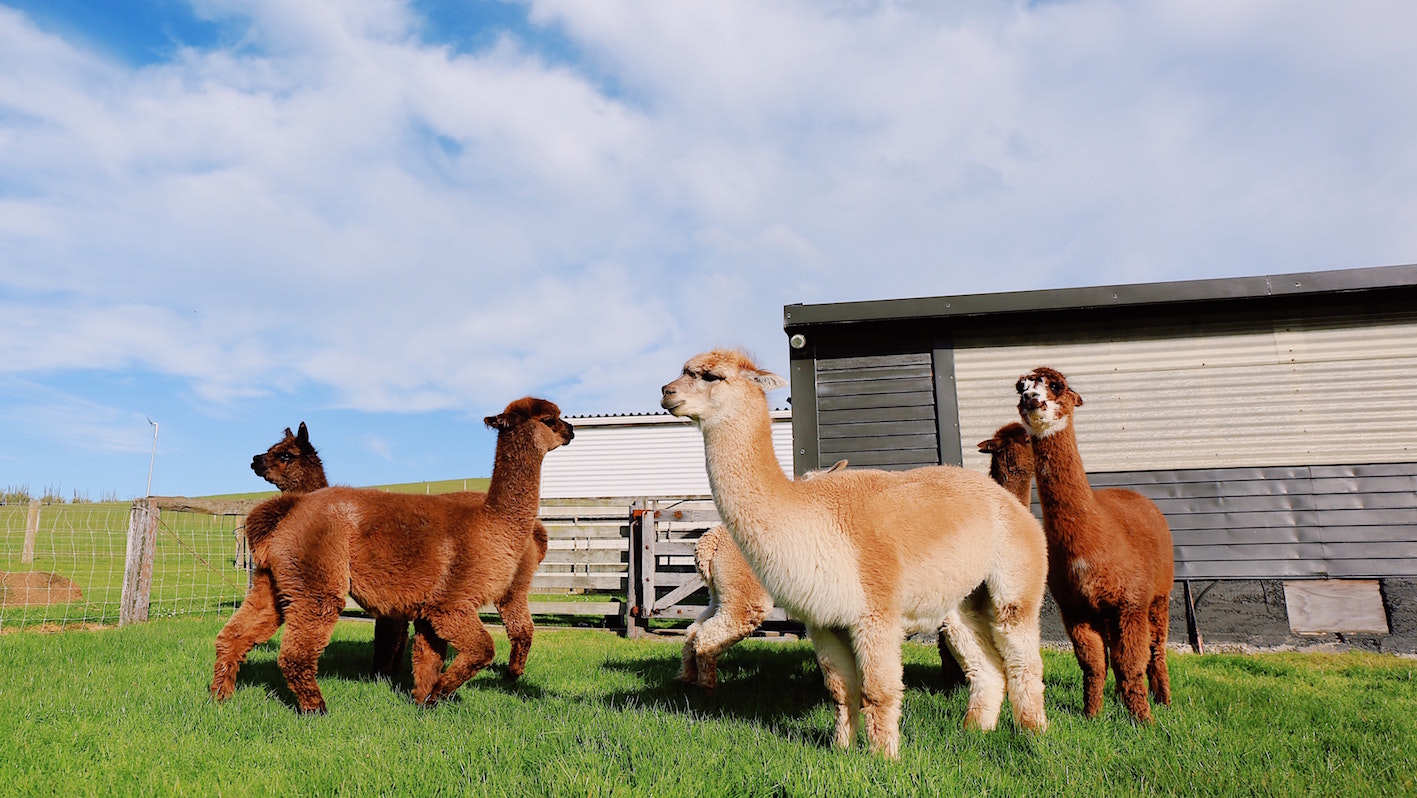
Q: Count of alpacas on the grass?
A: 6